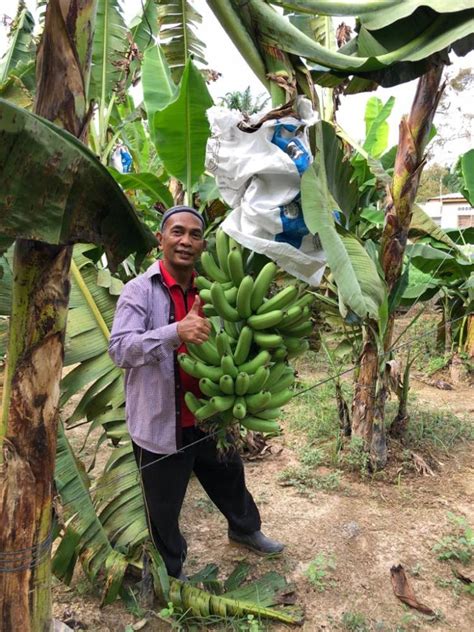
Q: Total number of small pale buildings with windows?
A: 1